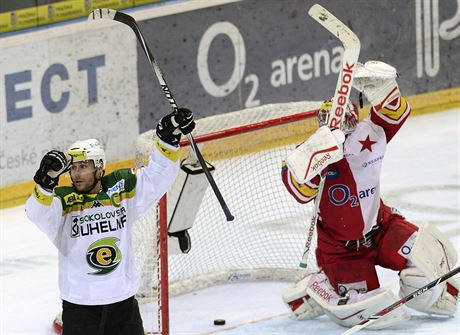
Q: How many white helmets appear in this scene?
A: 1